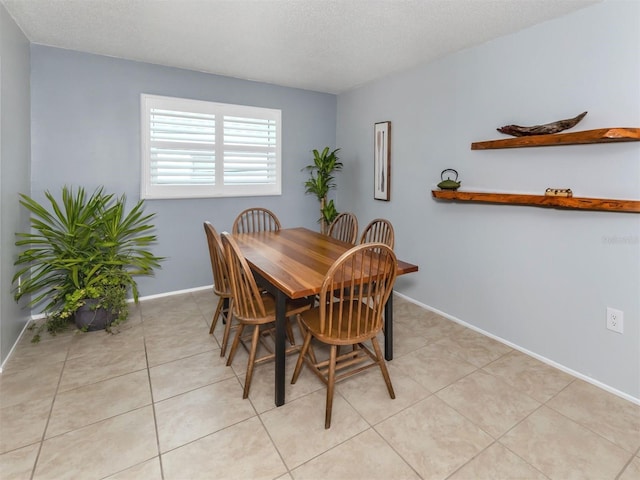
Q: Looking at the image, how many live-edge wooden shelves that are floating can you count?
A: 2